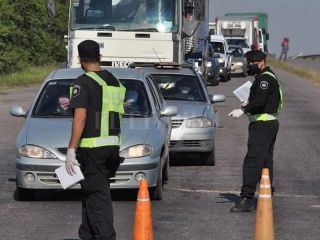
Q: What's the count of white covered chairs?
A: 0